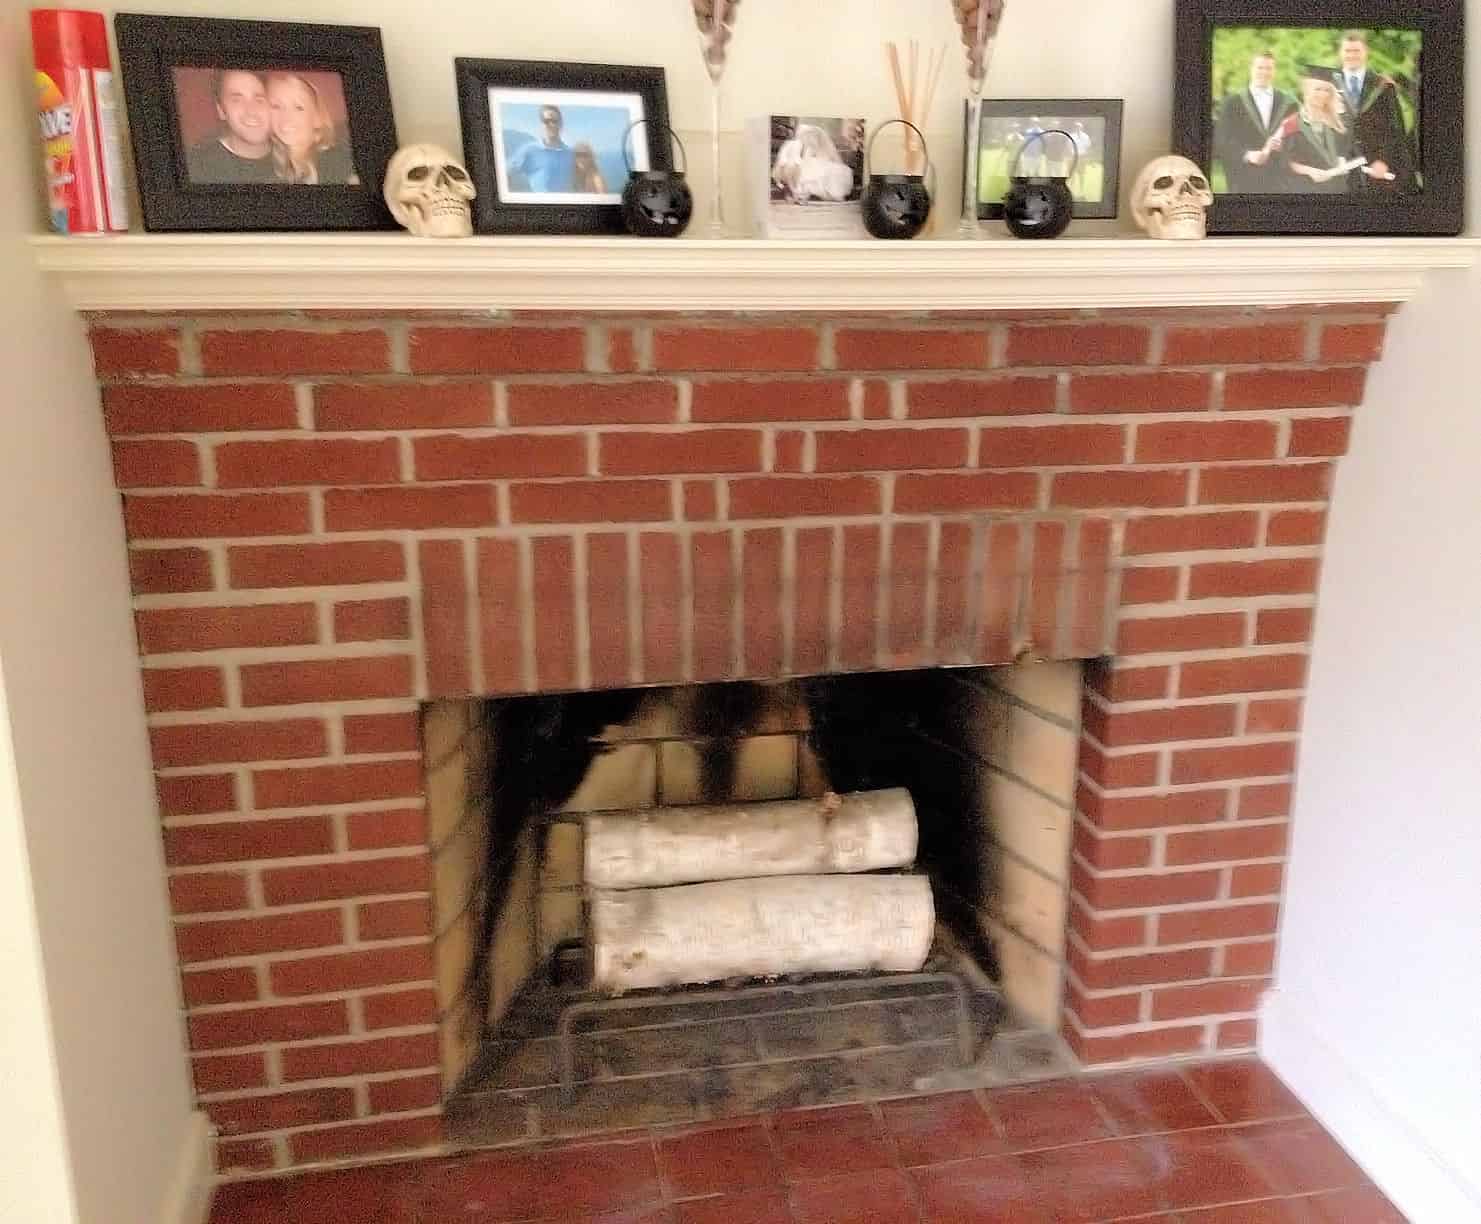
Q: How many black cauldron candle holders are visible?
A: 3